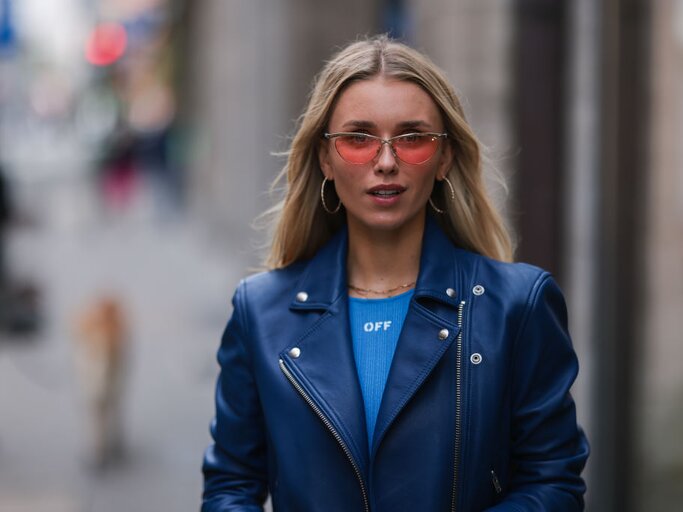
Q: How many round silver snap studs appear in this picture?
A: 6